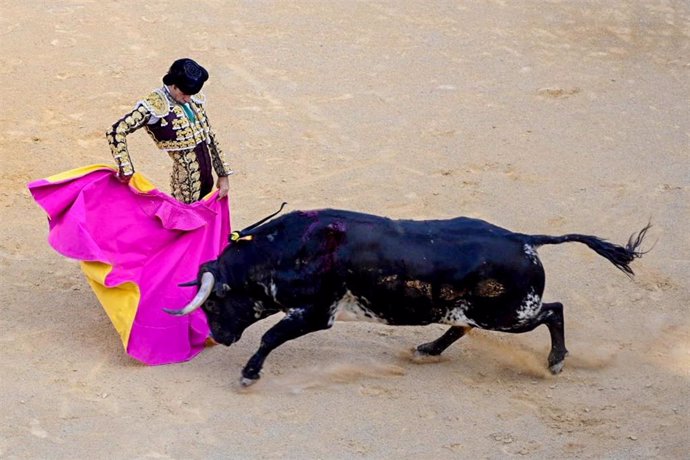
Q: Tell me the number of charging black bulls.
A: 1